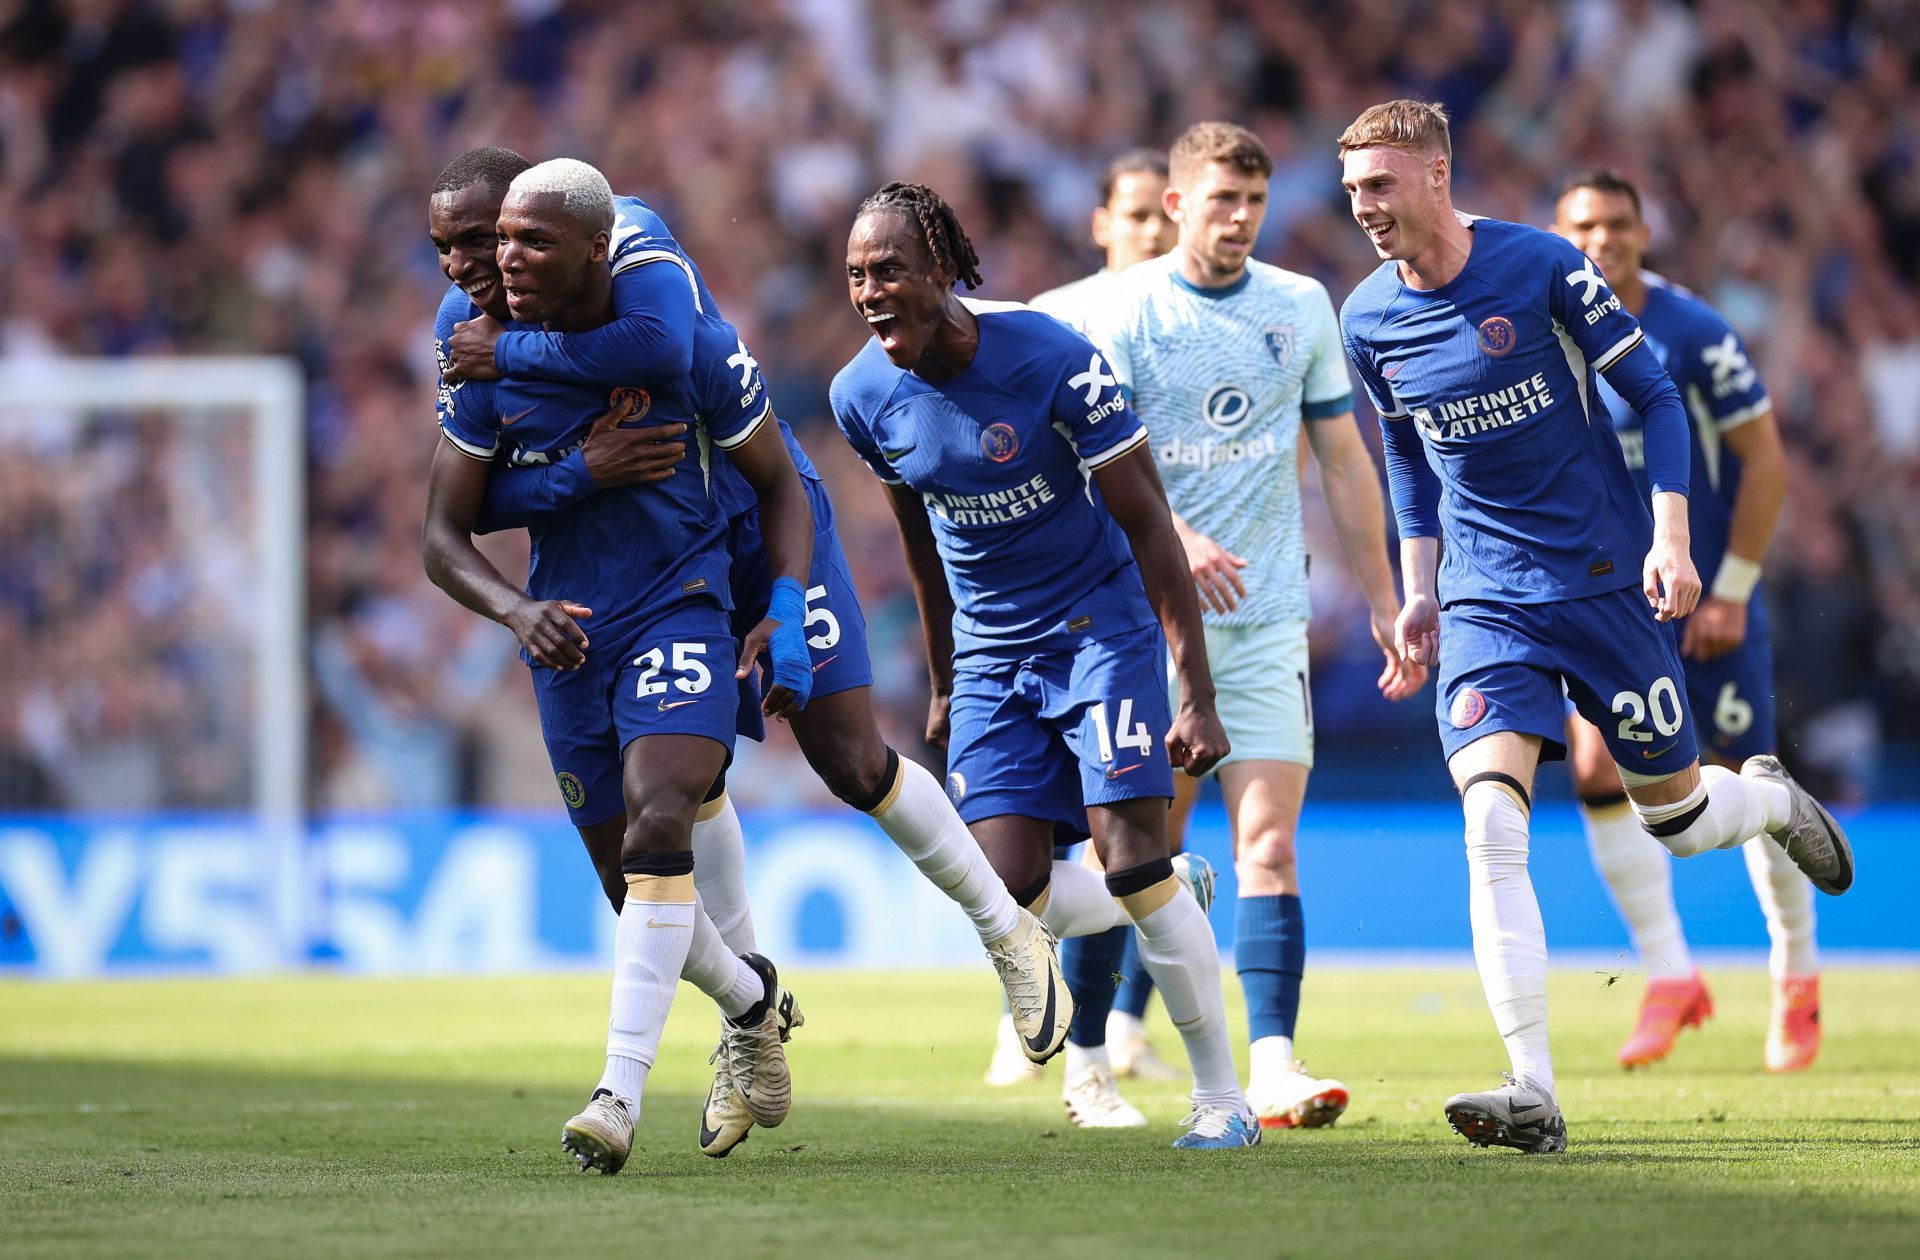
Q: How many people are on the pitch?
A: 7